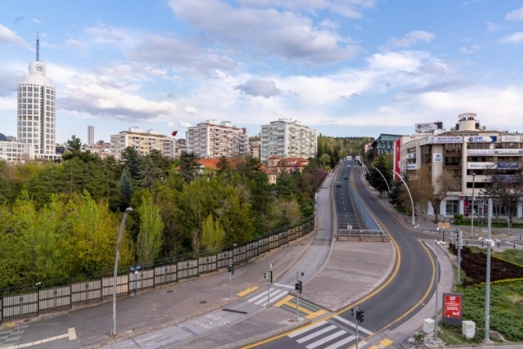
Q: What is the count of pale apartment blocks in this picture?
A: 3